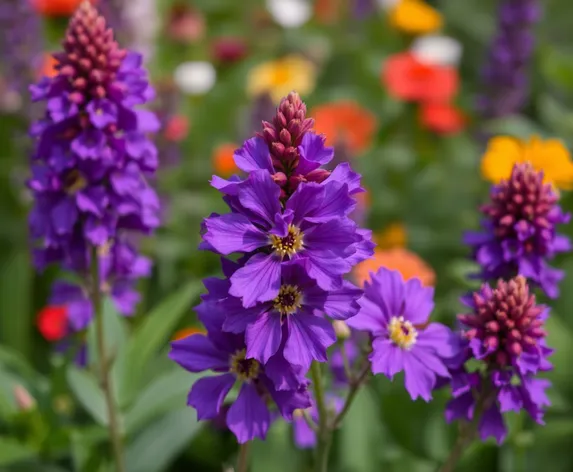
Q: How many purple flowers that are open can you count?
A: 4